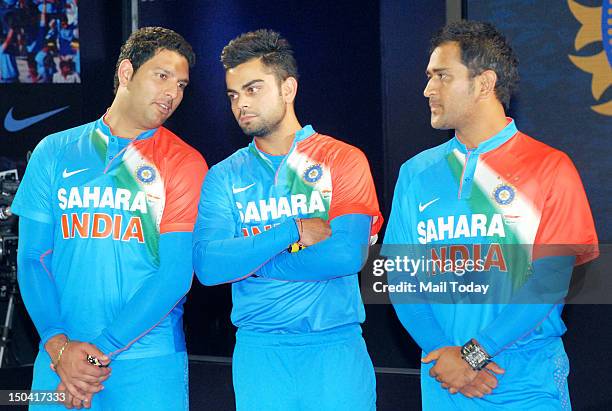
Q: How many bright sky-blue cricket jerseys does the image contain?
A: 3